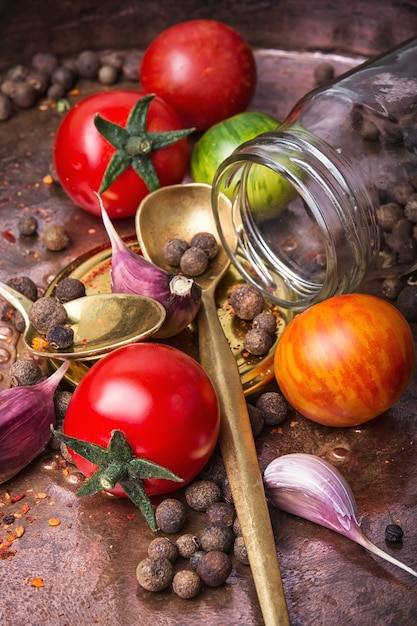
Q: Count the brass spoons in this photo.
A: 2